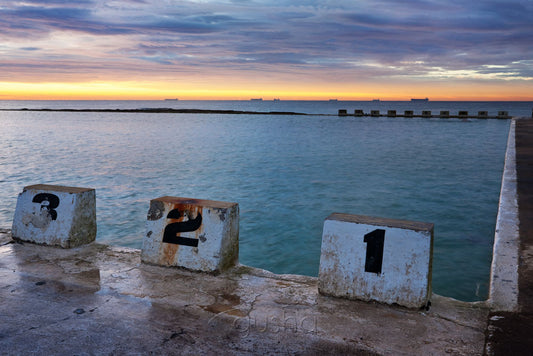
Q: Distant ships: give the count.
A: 6